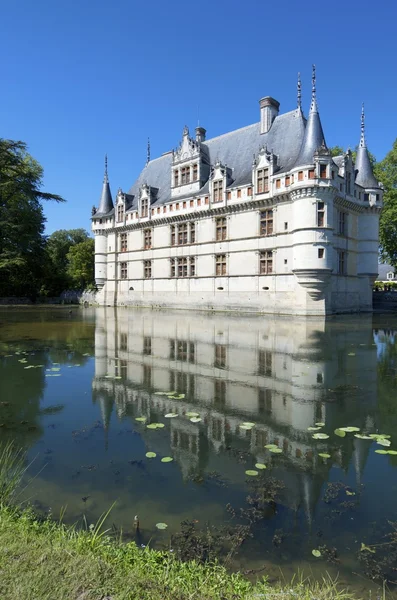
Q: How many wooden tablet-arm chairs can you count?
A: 0